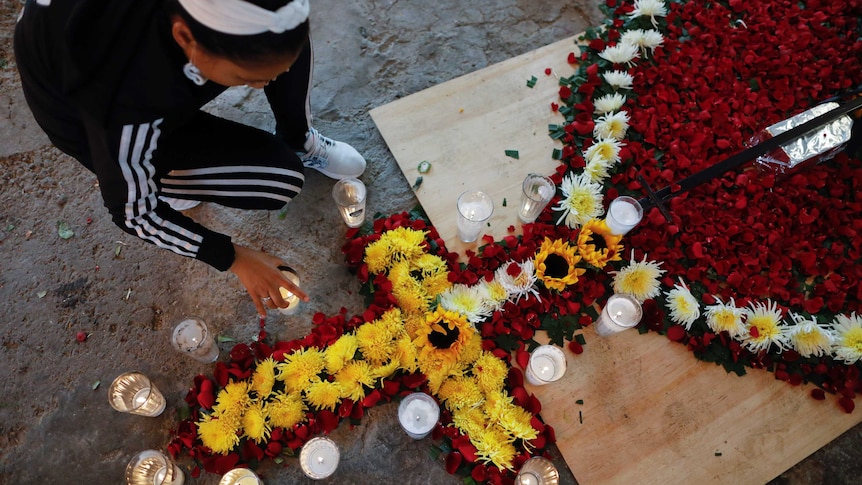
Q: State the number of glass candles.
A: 14